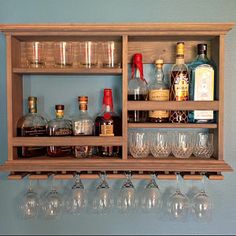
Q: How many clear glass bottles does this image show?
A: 7